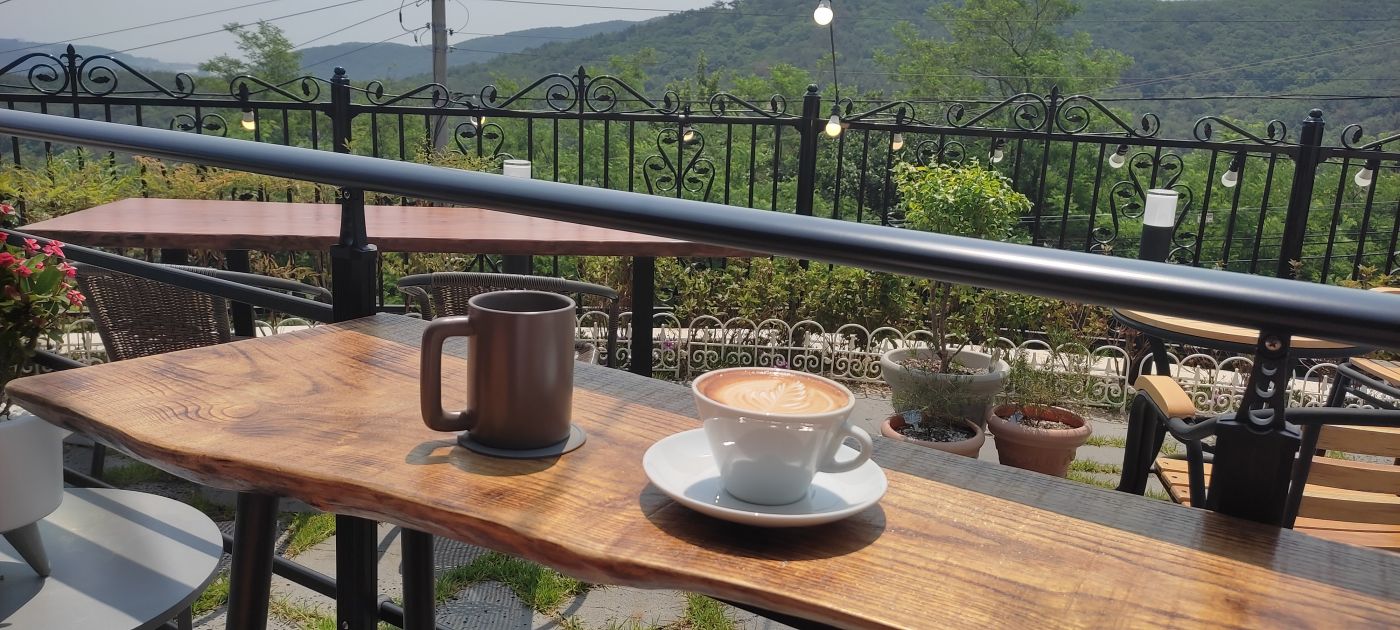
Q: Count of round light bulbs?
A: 10